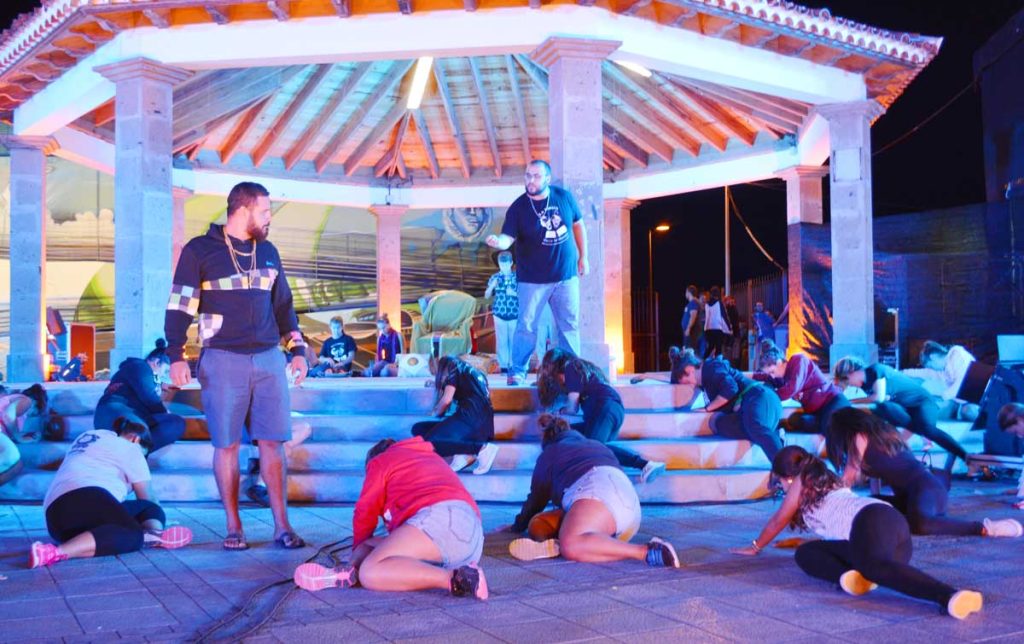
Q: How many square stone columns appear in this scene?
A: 8